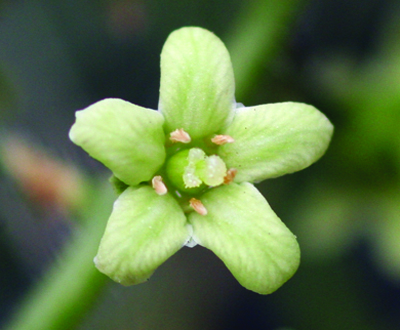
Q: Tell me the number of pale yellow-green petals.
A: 5